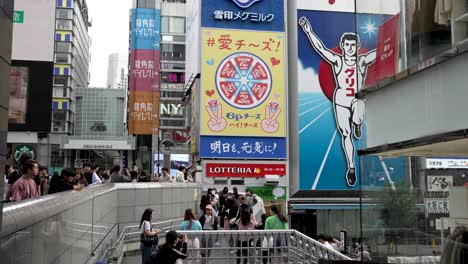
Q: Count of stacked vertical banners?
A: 3